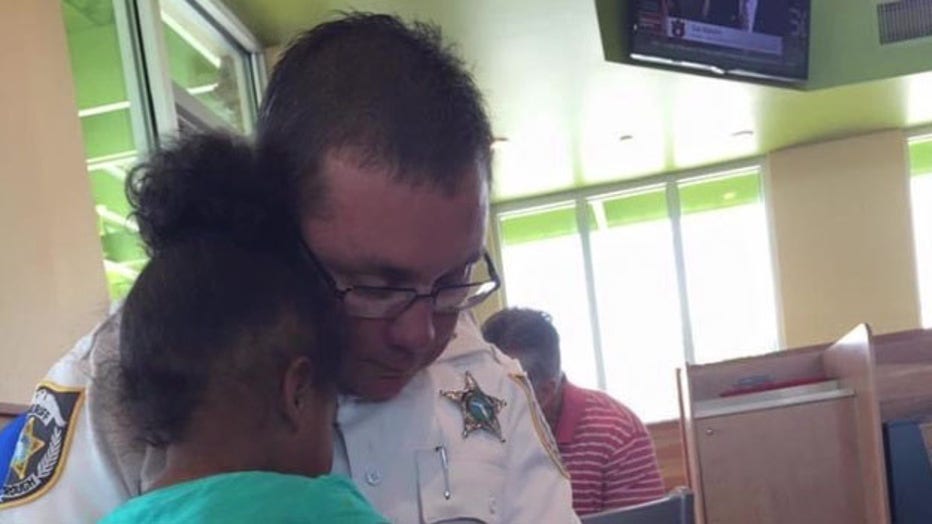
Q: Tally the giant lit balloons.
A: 0